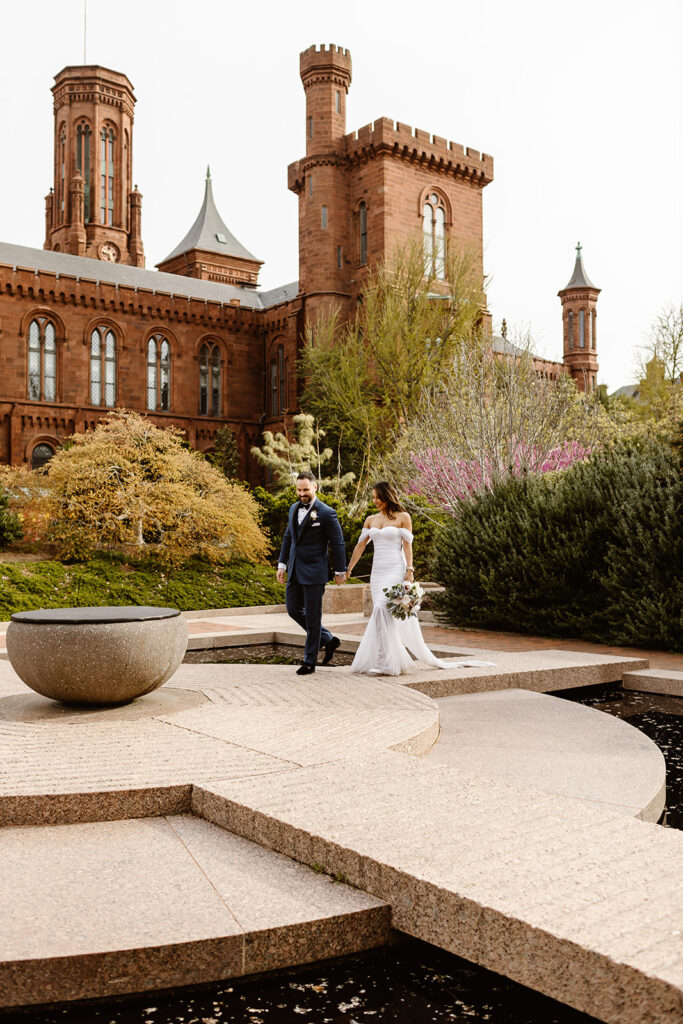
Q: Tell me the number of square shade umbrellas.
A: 0